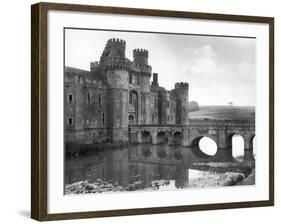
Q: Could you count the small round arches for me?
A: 3